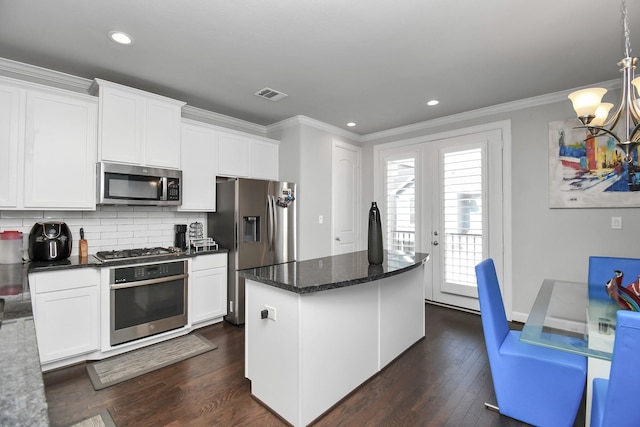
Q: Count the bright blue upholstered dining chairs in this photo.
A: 3